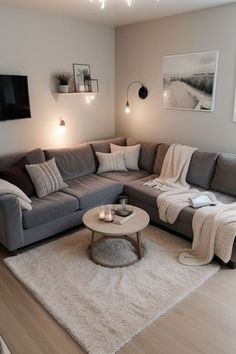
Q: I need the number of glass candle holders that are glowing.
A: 2